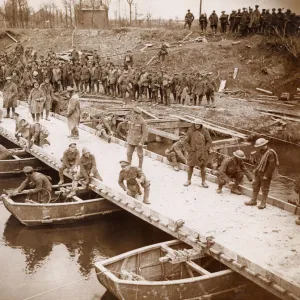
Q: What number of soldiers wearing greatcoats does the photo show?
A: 5